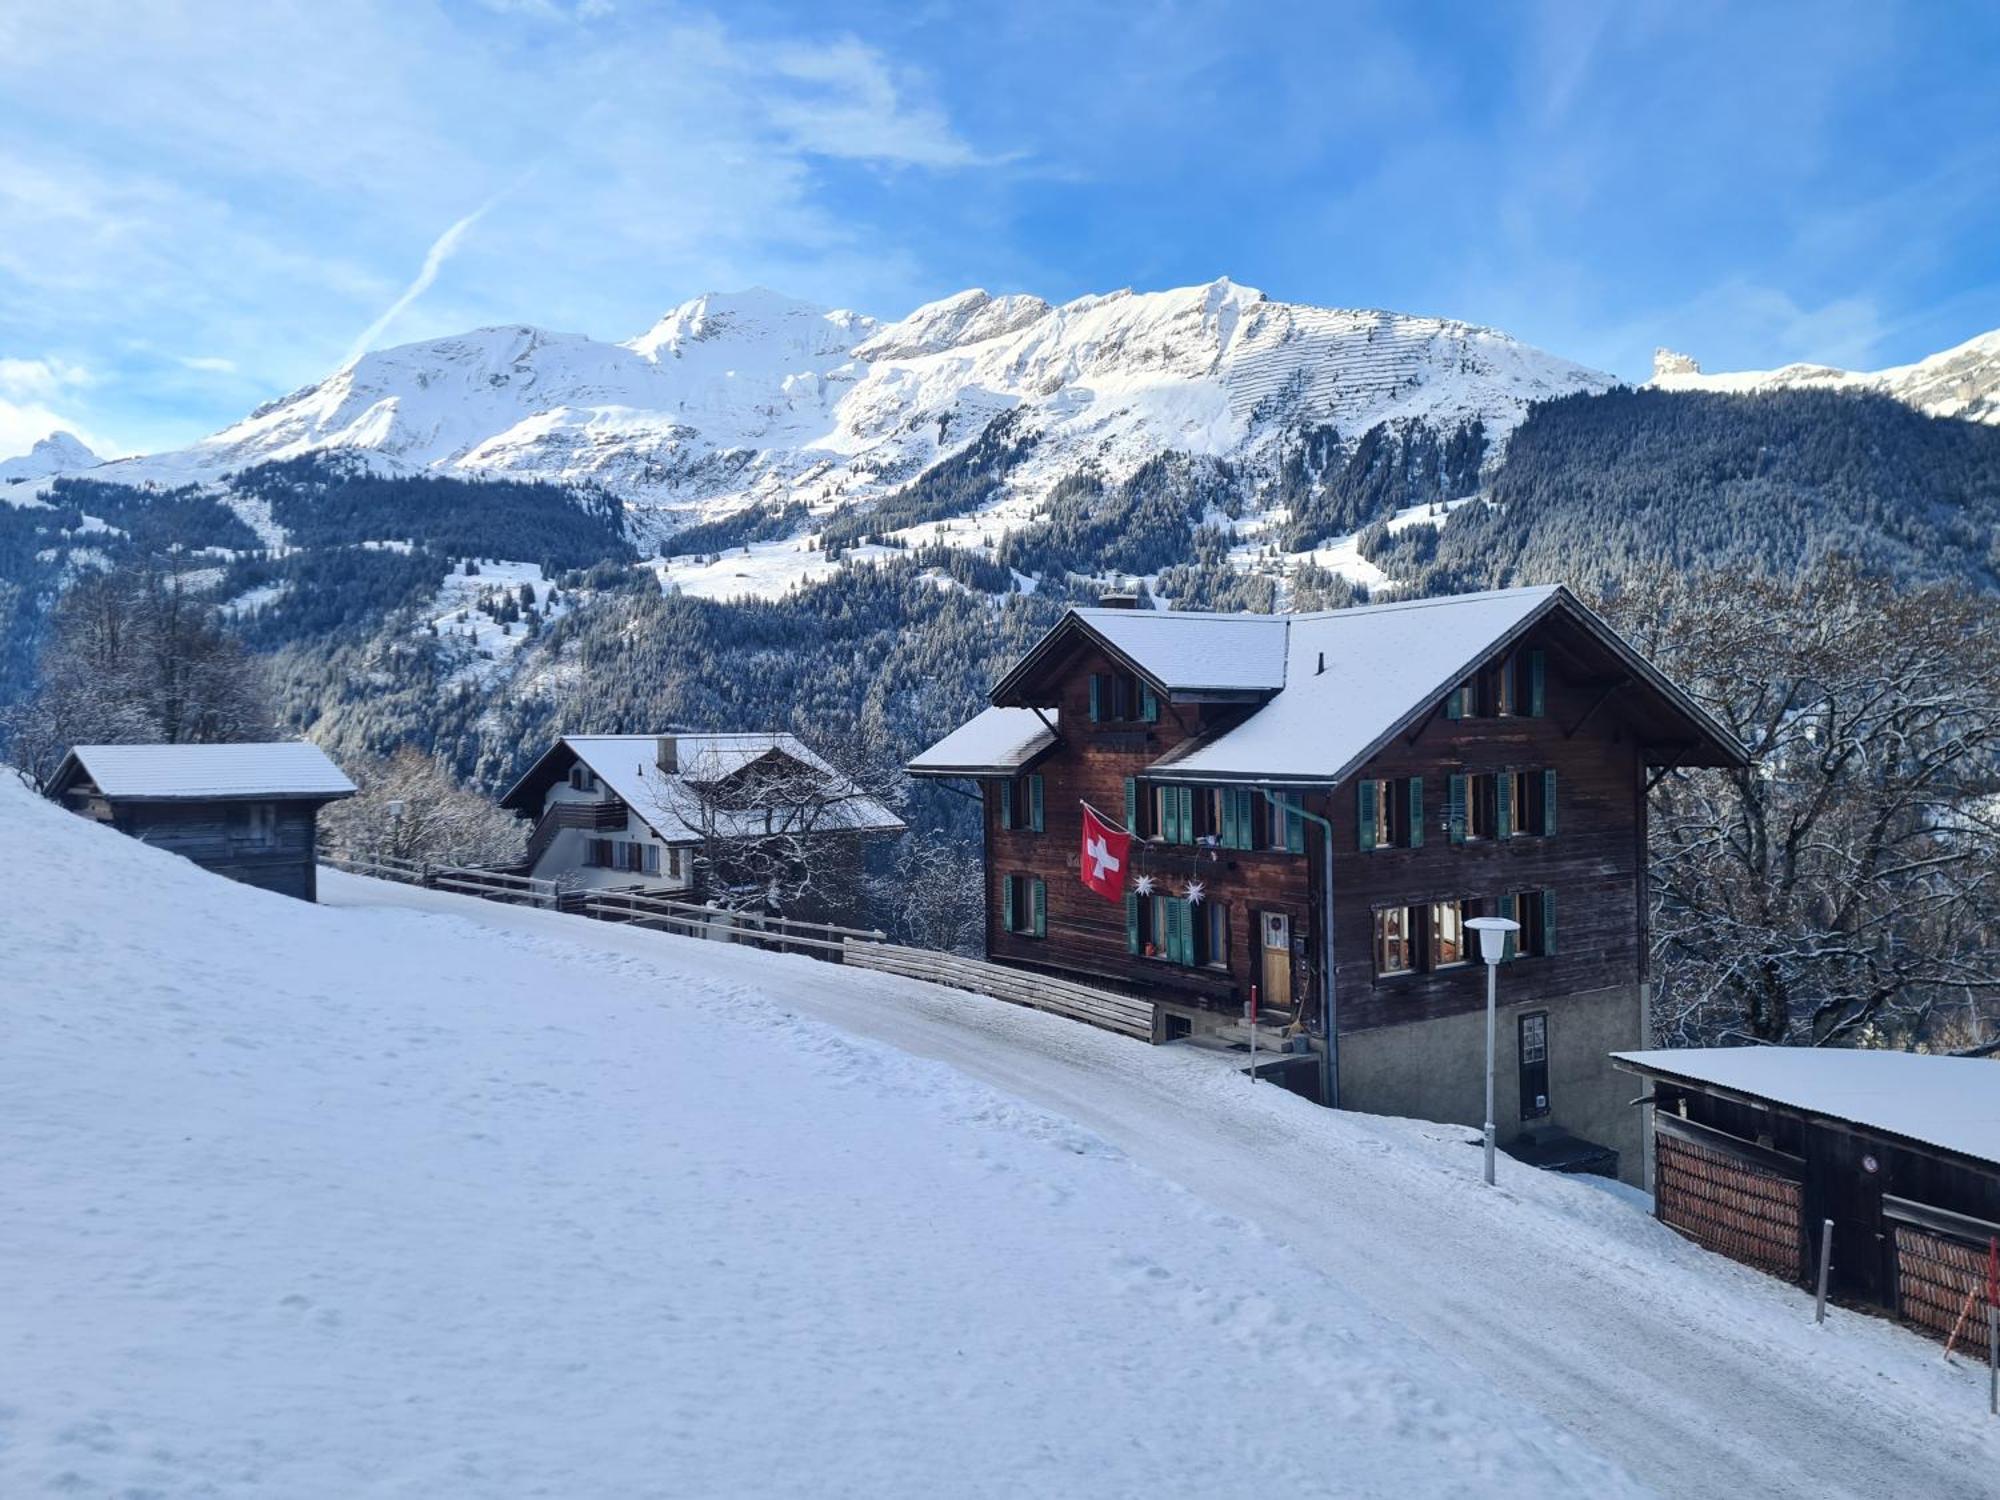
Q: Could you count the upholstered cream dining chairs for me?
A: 0